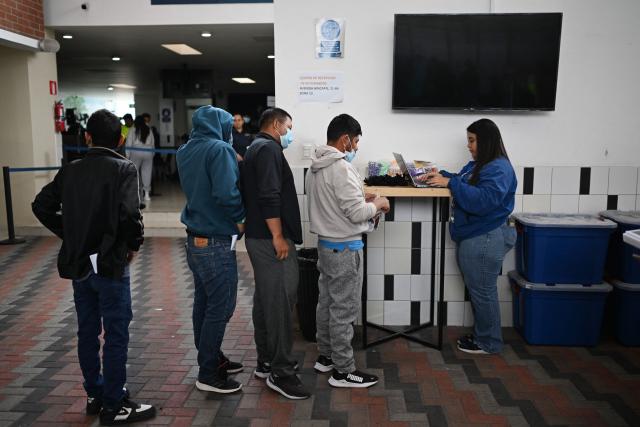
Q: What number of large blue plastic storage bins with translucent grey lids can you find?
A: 4